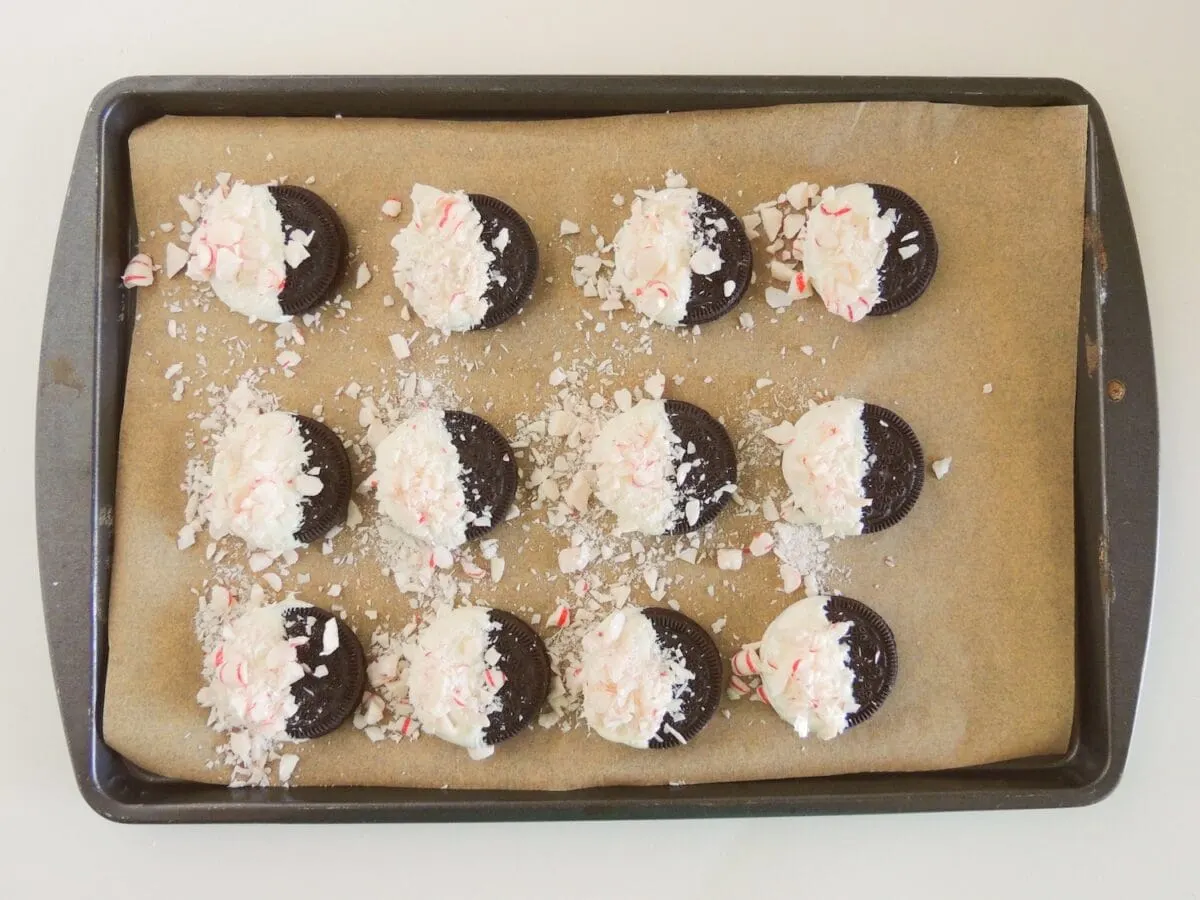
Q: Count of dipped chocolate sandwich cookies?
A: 12